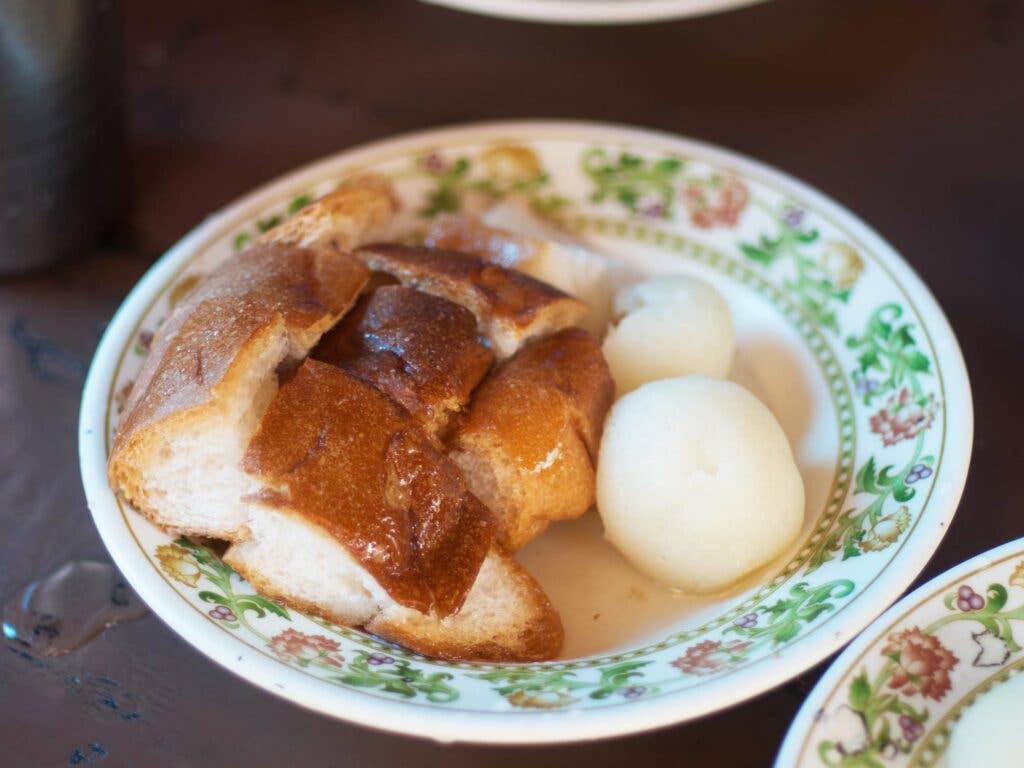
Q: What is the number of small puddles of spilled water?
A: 1